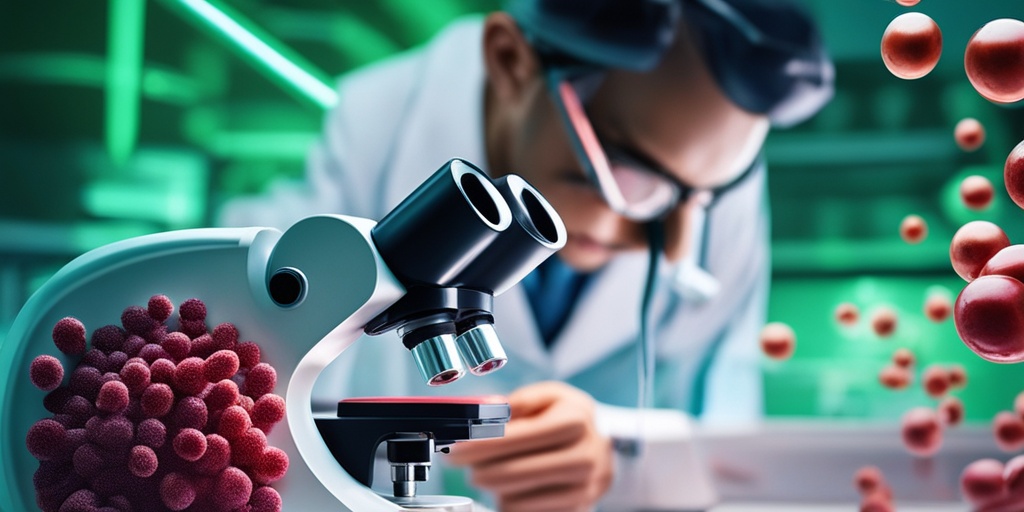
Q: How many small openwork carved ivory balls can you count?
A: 0